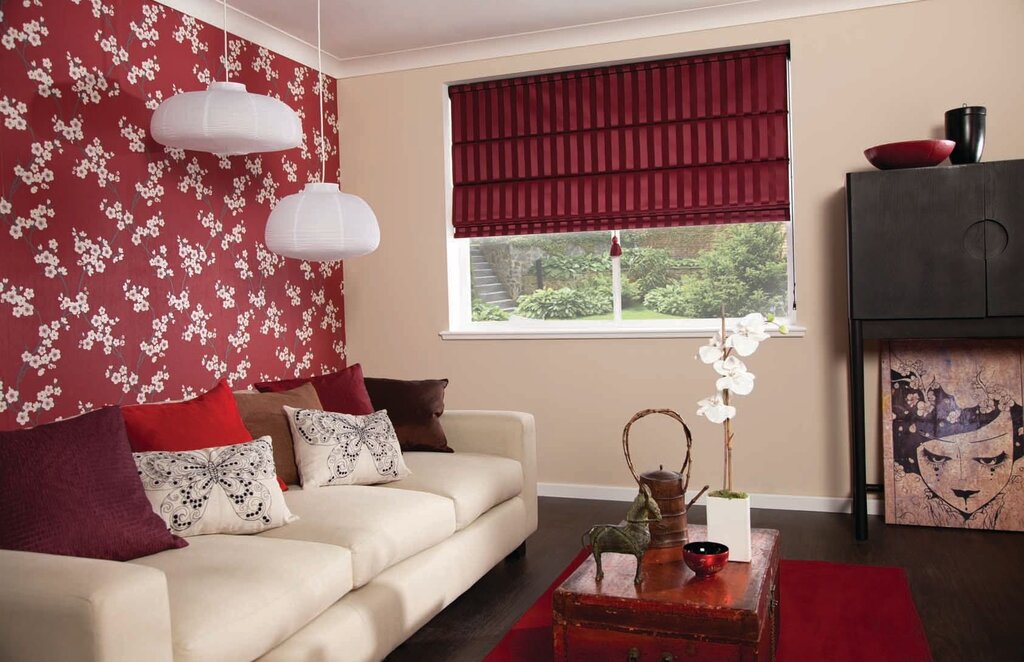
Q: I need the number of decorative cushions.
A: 7